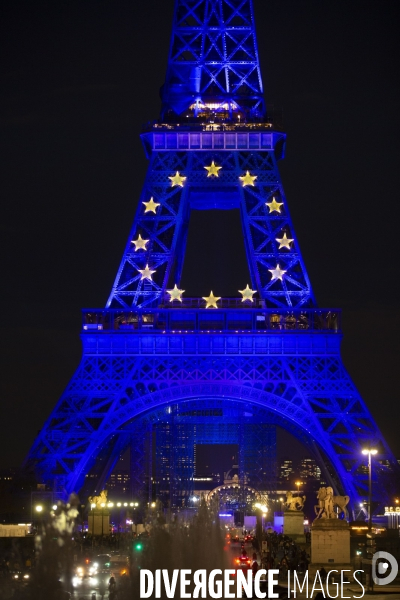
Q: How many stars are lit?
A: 12